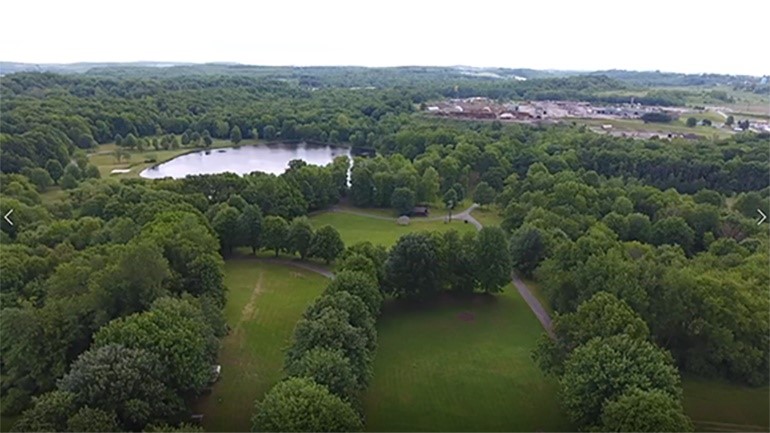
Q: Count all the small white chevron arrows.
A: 2